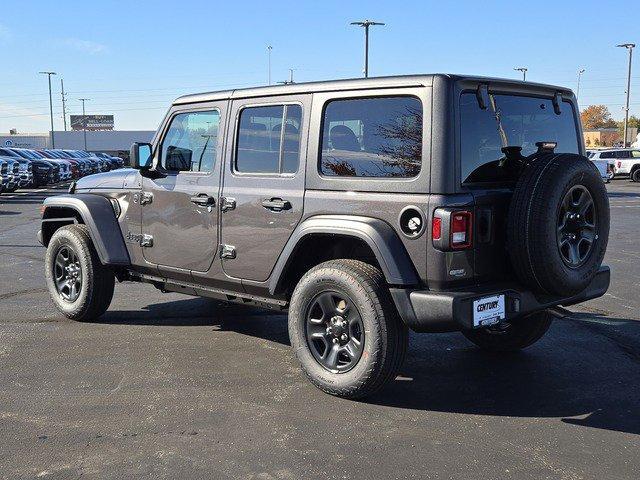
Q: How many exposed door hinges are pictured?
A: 4